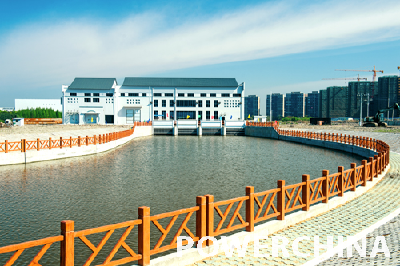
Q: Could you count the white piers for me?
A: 3